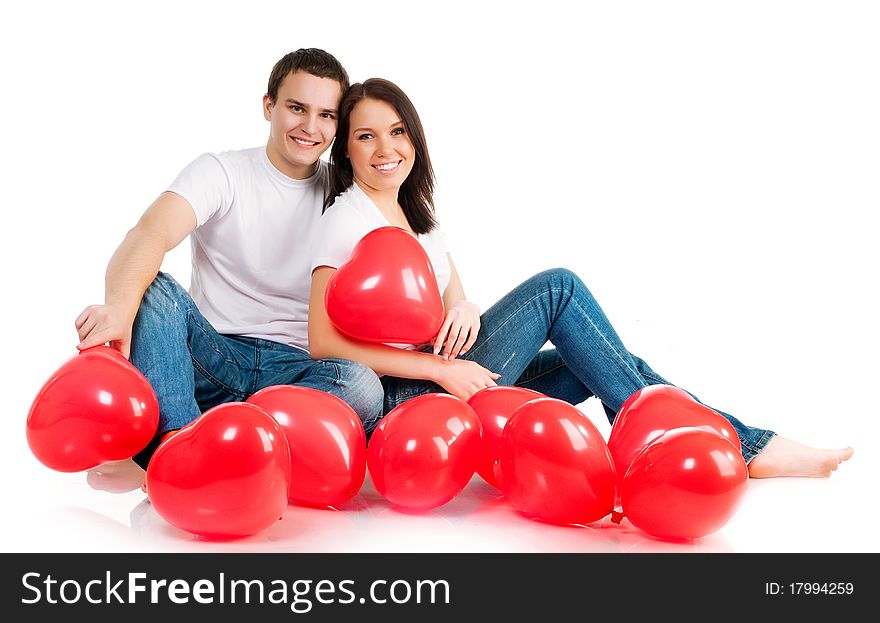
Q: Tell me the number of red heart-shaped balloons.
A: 9